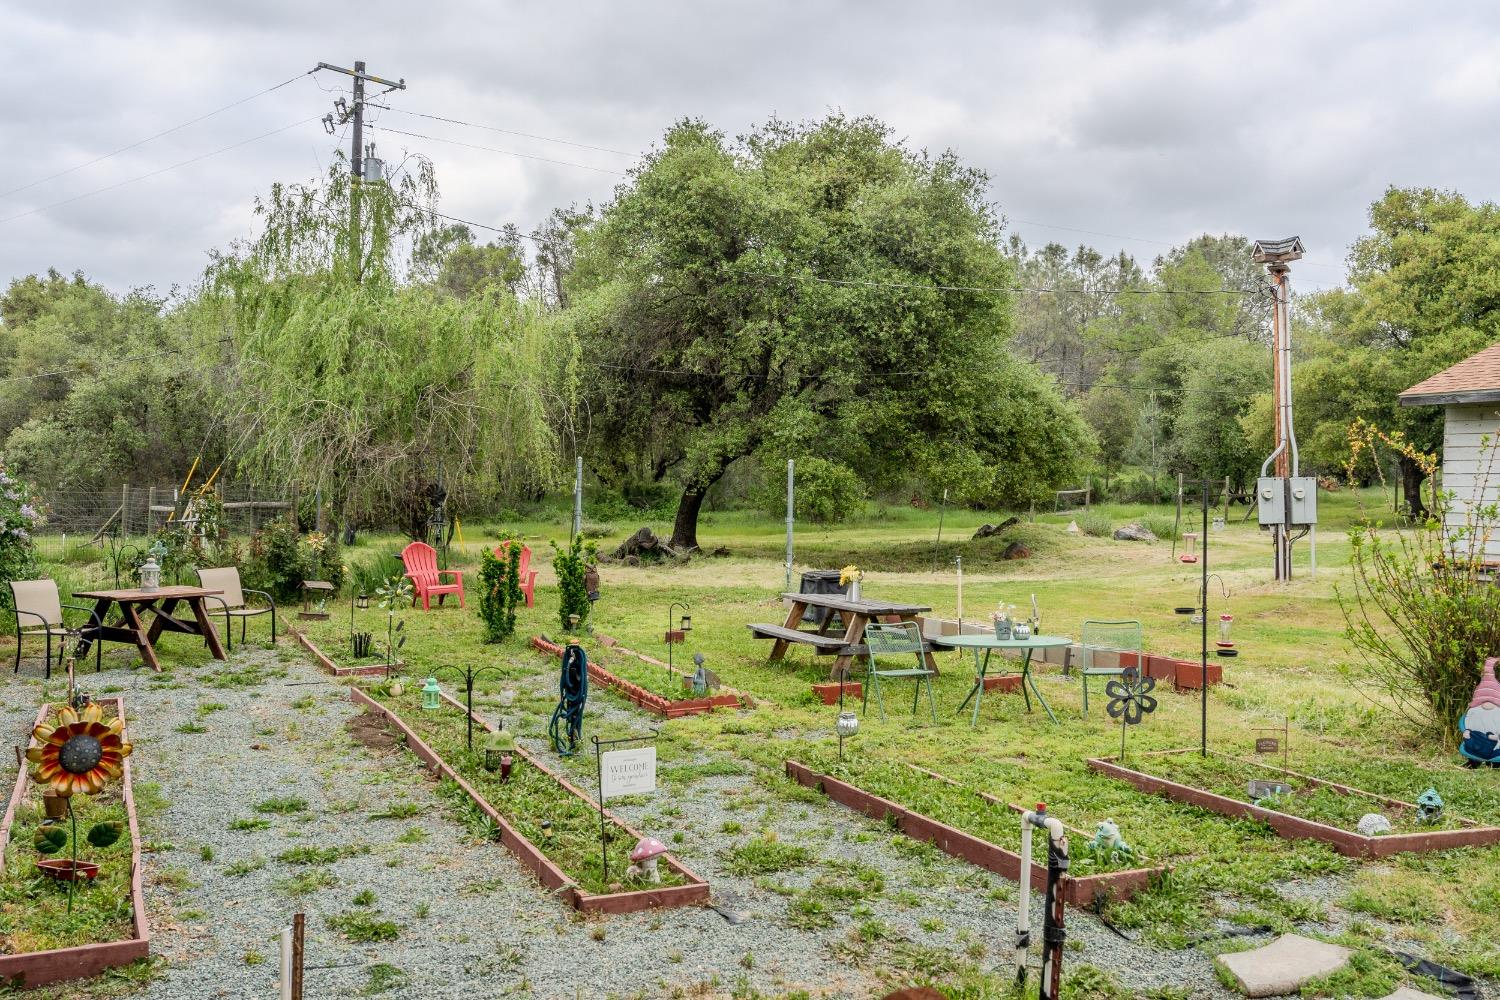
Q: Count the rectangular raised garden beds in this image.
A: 6